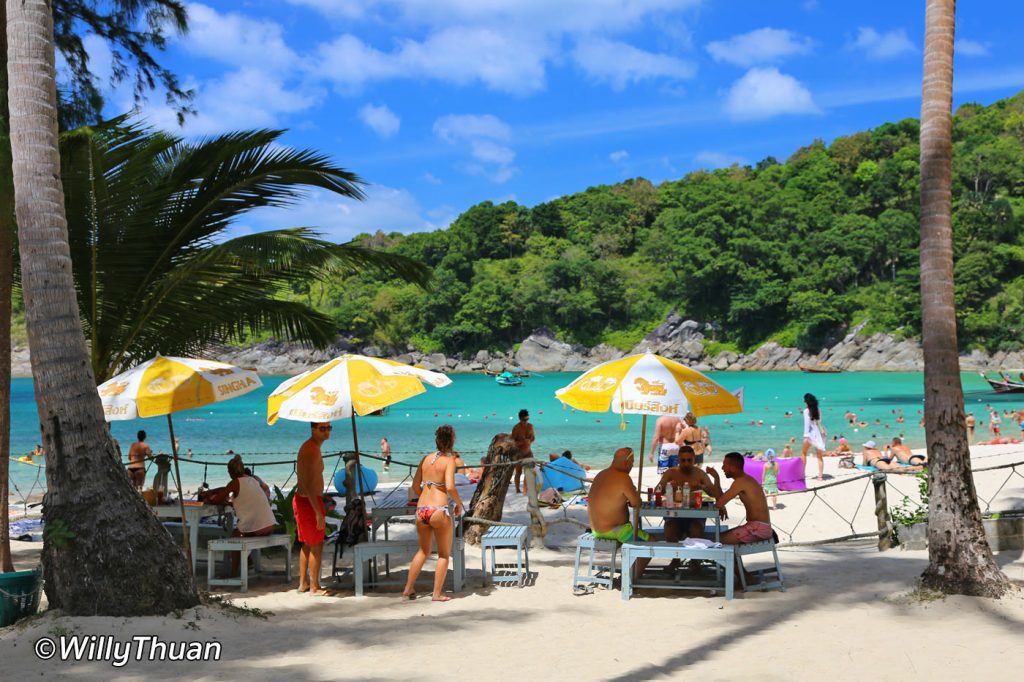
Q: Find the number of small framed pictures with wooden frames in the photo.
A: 0